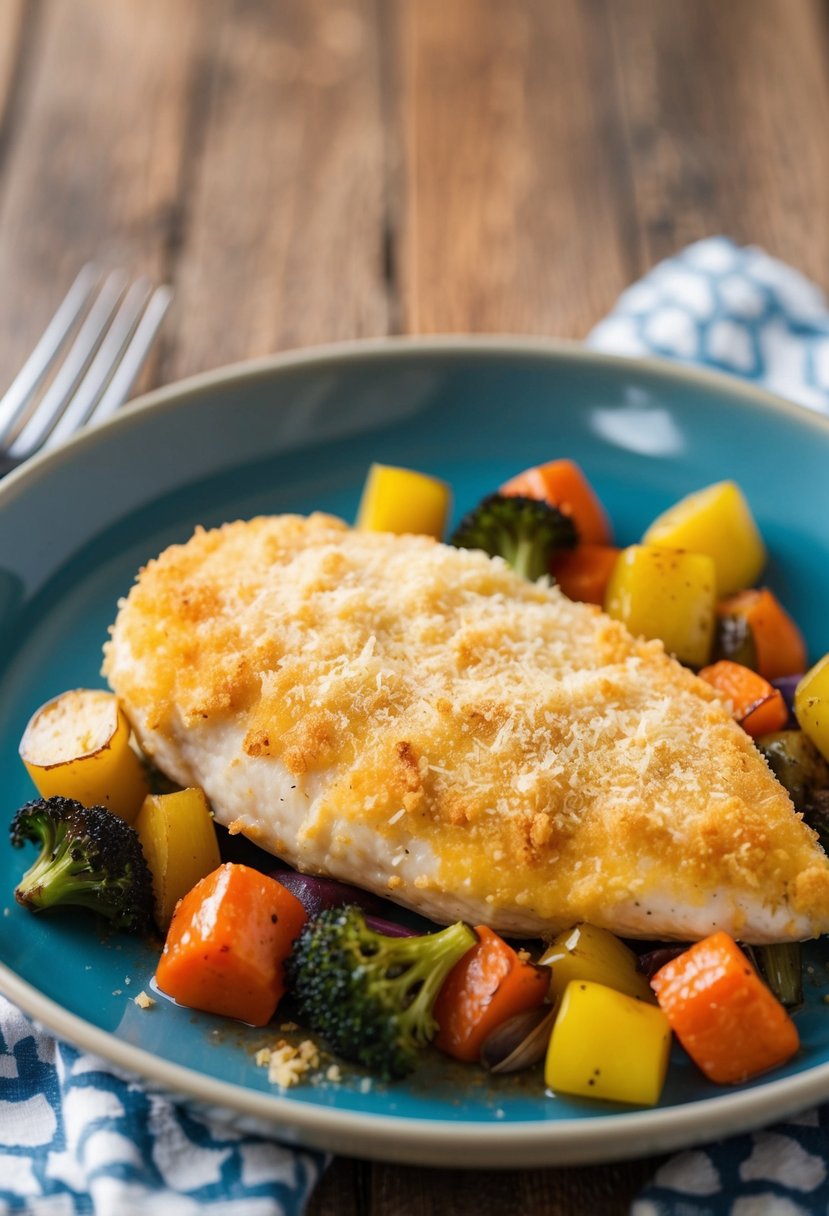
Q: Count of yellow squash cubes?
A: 8